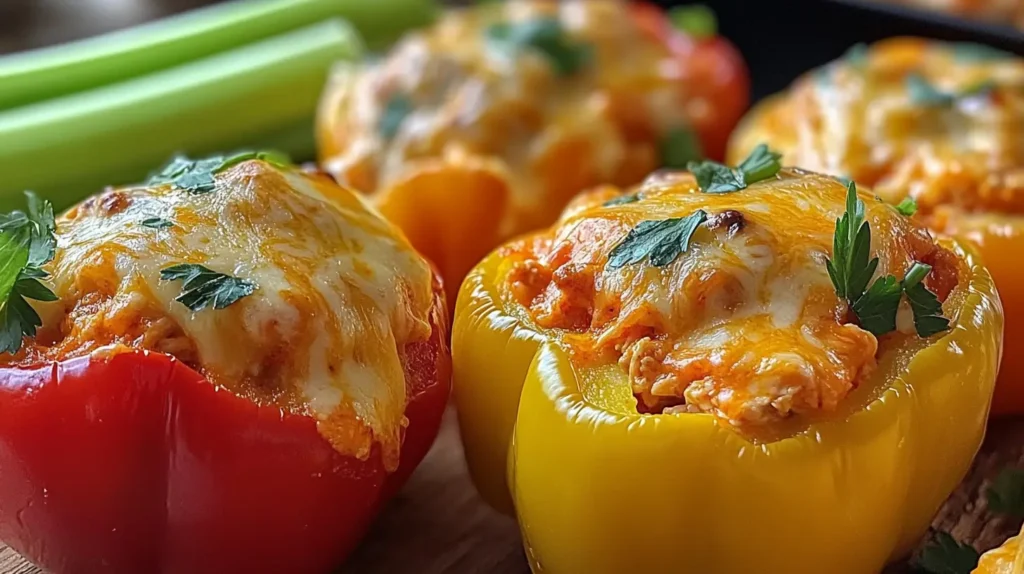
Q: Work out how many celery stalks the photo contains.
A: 2